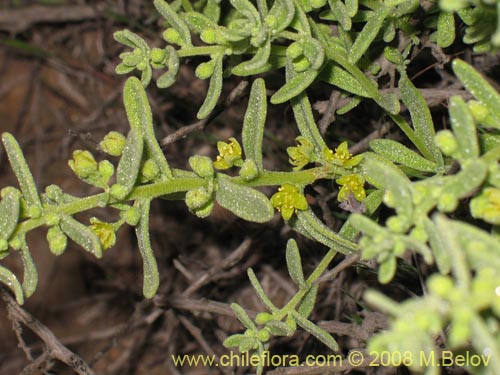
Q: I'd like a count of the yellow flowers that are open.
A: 6